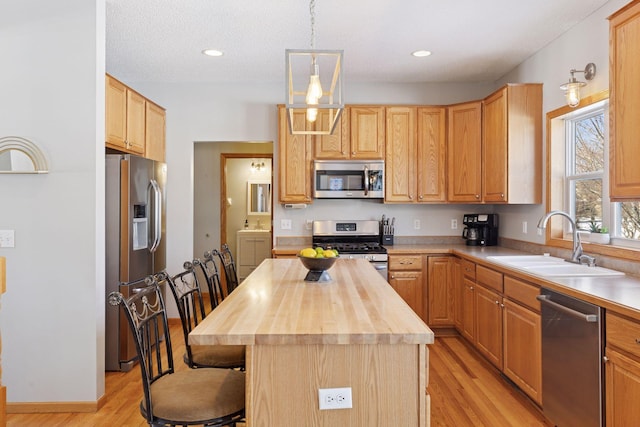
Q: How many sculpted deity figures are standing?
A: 0